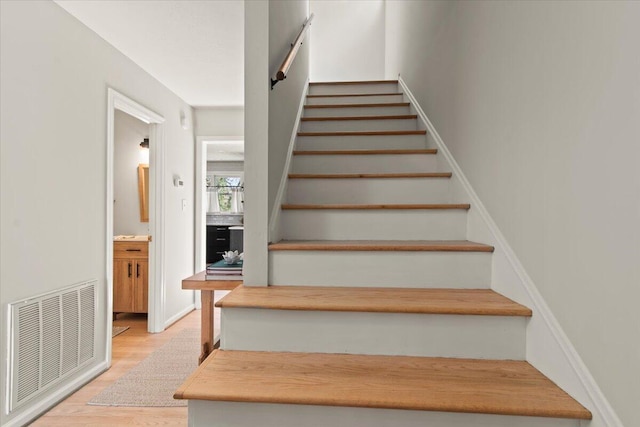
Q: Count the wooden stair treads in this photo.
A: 11